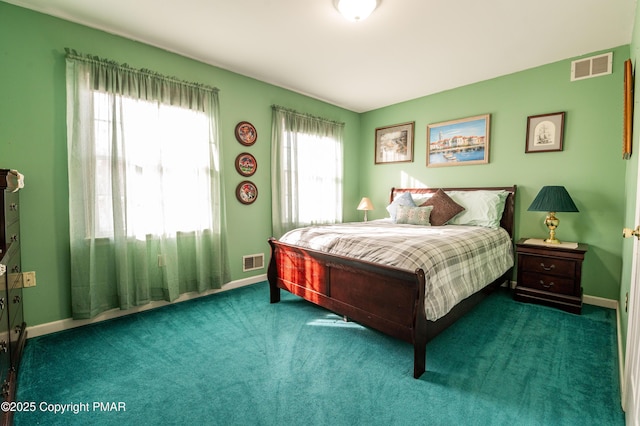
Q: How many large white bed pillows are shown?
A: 2